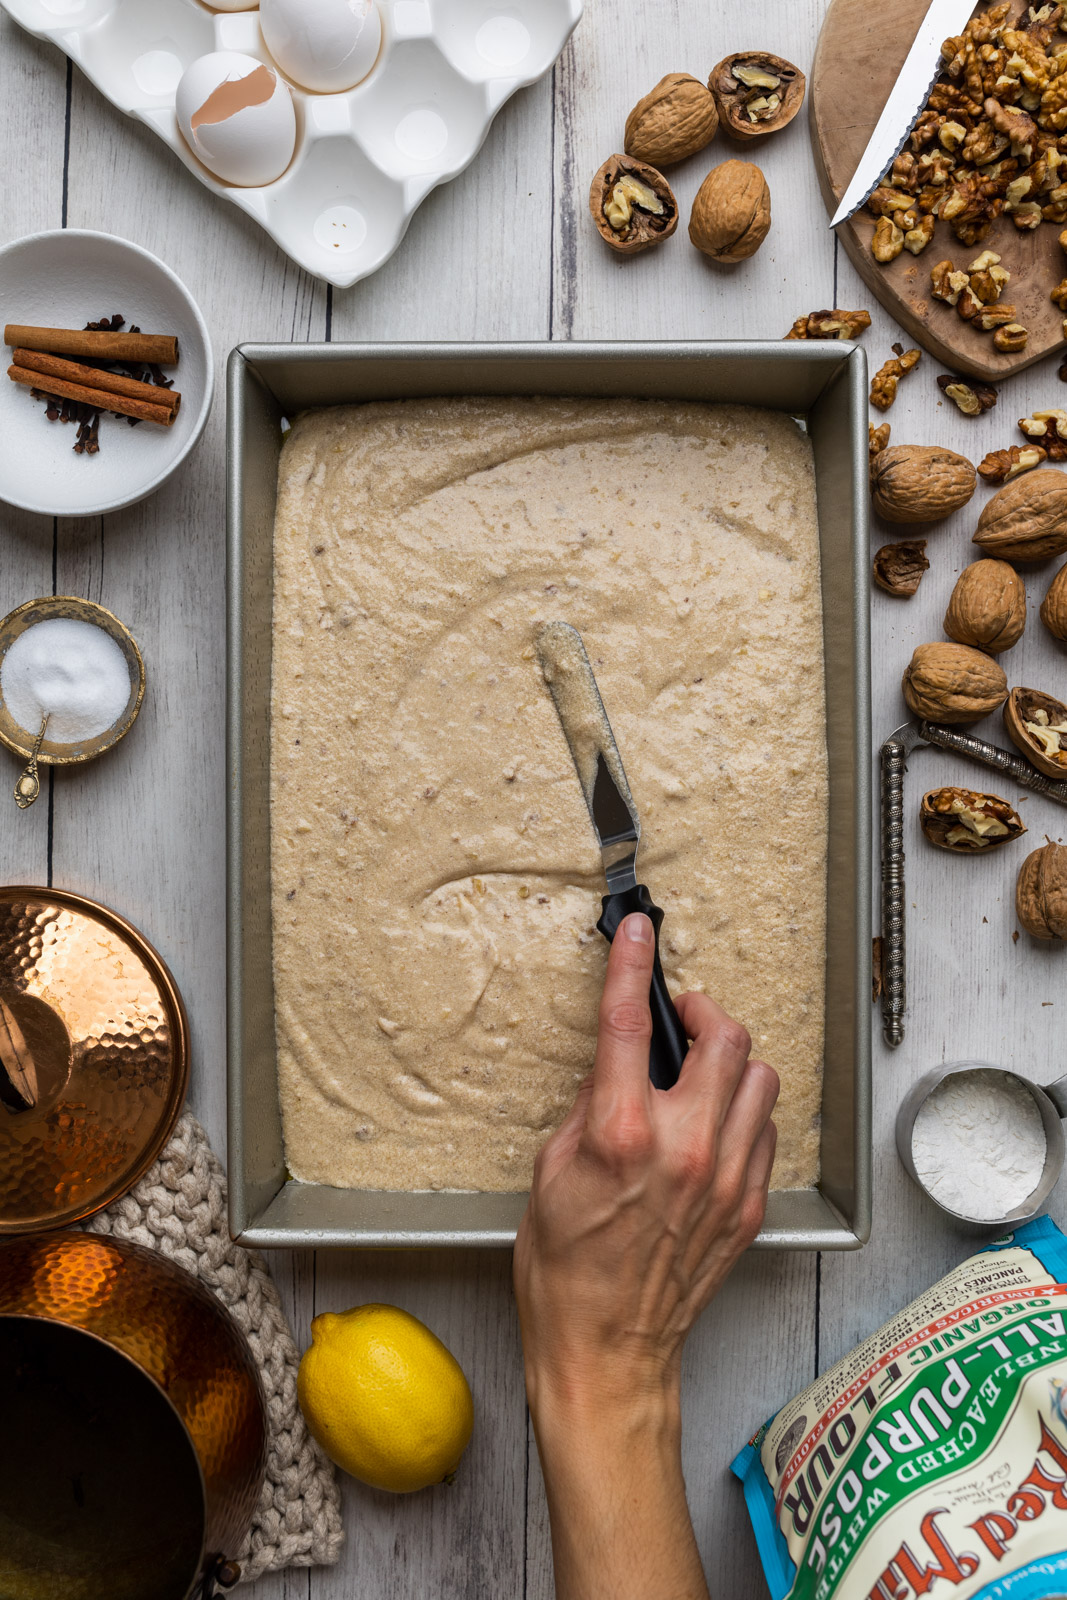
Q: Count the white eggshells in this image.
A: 3